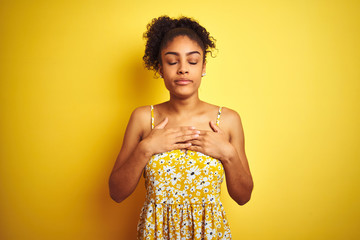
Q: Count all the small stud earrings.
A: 2